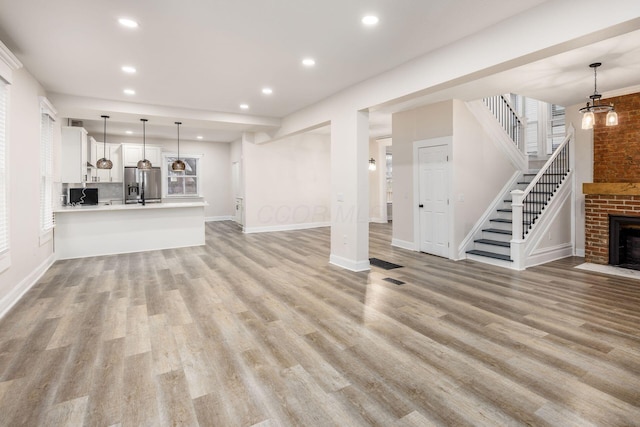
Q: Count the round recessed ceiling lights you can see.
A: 9